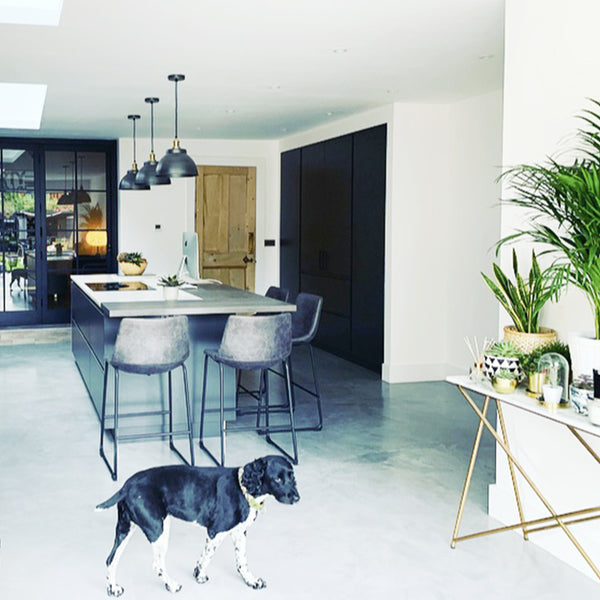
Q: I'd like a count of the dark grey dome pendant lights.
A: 3